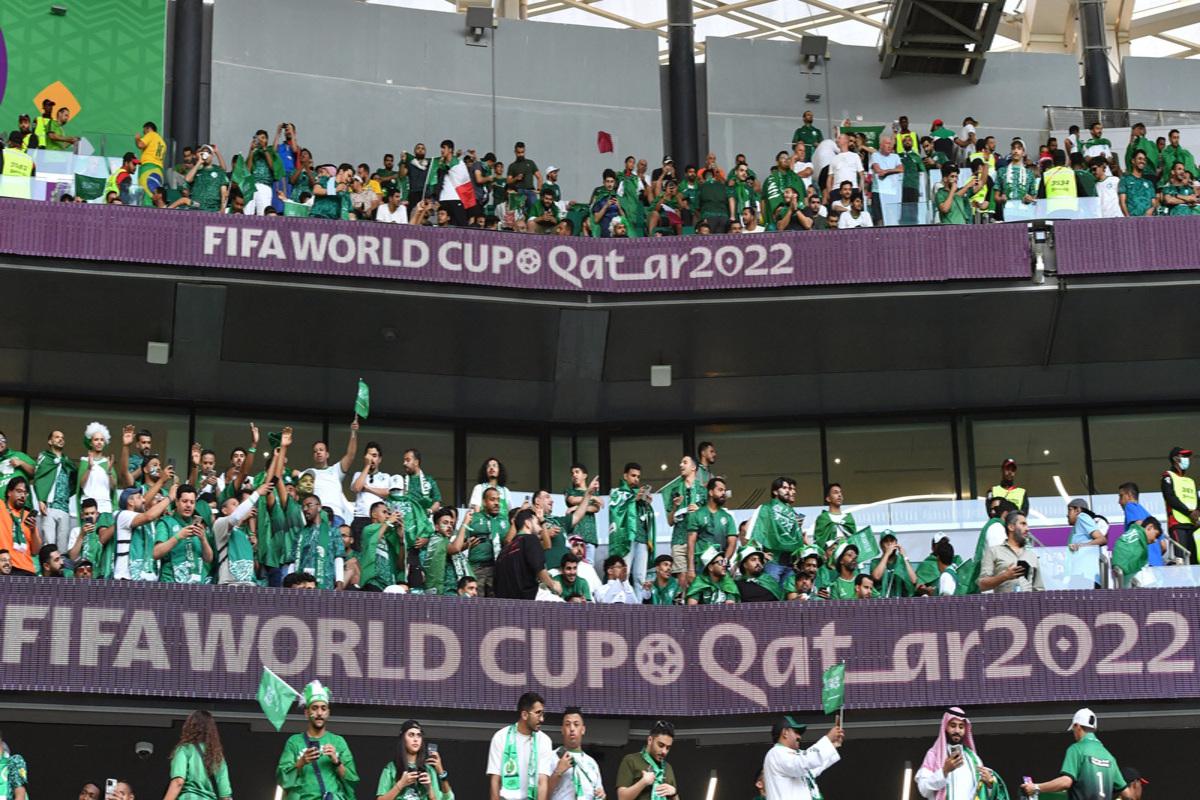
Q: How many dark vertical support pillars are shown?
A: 3